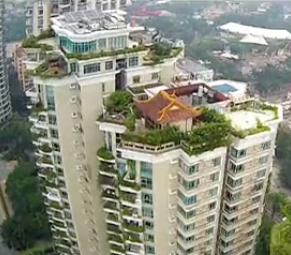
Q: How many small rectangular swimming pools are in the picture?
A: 1